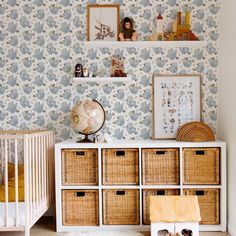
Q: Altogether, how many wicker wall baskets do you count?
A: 8